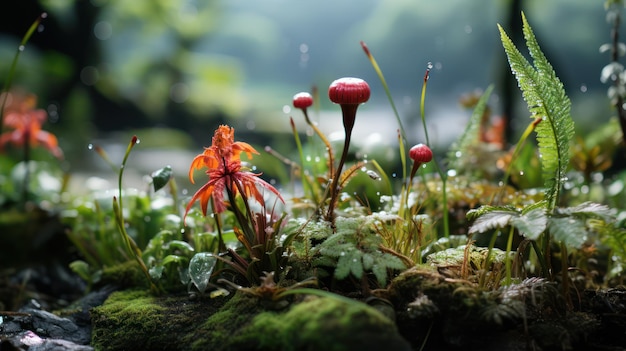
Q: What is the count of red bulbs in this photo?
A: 3